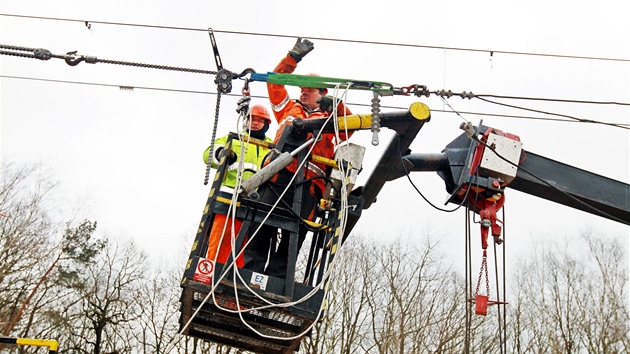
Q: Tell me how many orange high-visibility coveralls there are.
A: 1